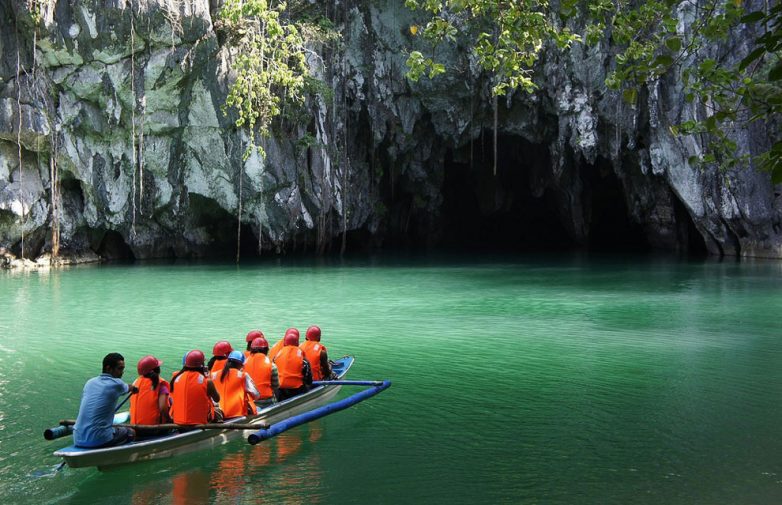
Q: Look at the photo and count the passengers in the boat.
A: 10